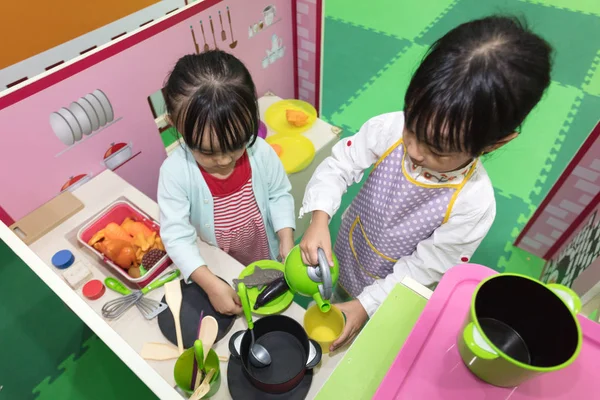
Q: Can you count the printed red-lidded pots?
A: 2